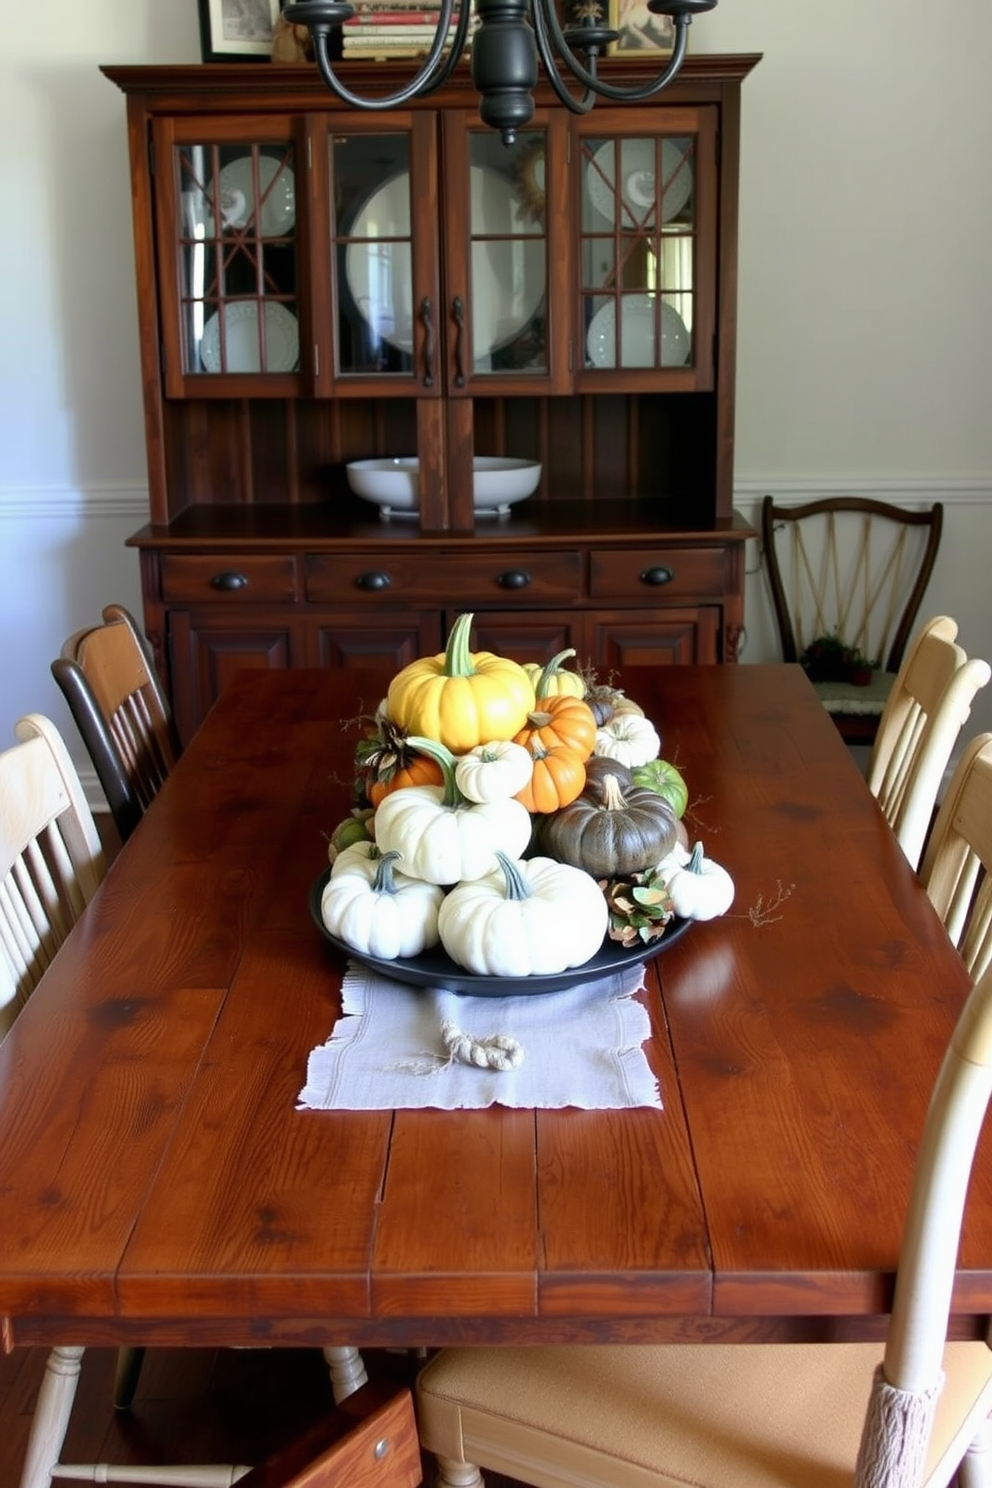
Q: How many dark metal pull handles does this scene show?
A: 6